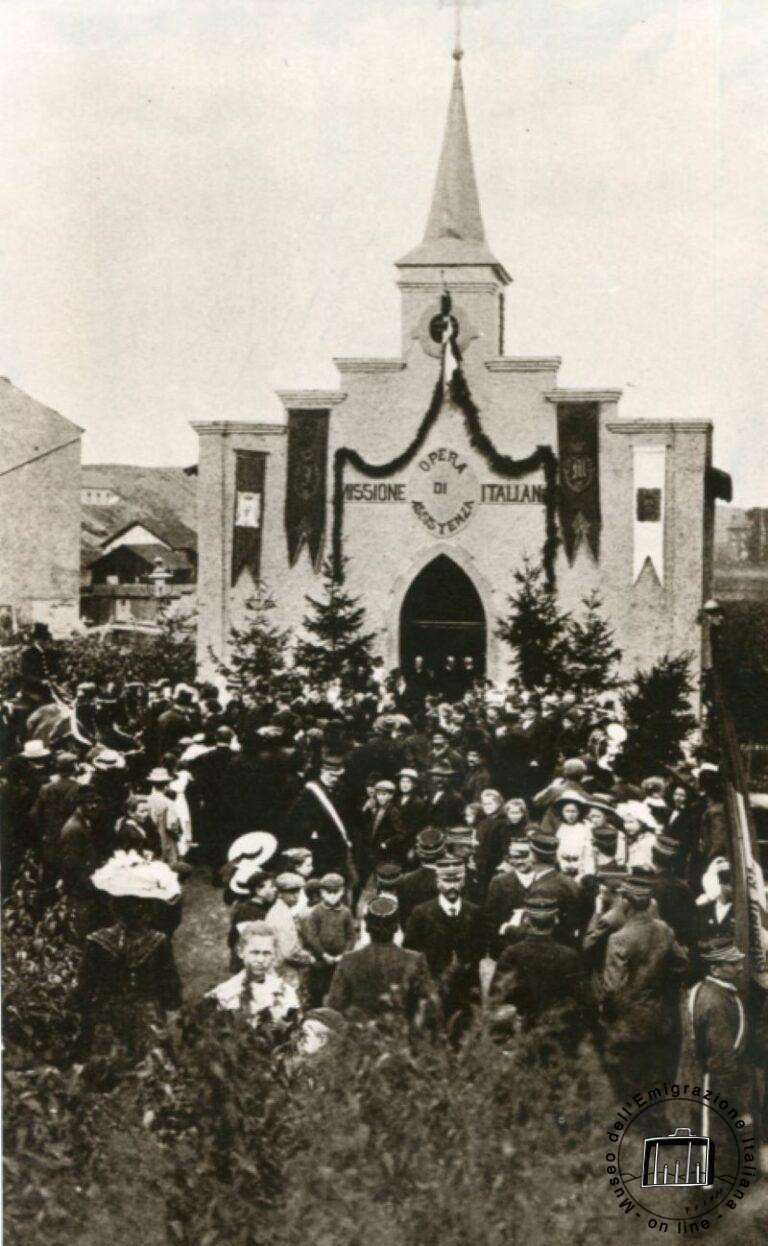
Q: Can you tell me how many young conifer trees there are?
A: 5